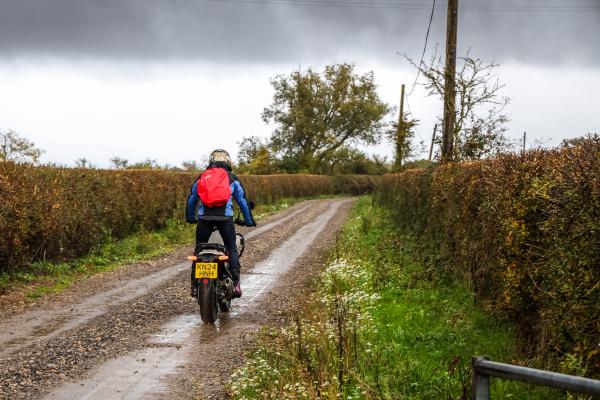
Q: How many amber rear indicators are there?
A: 2